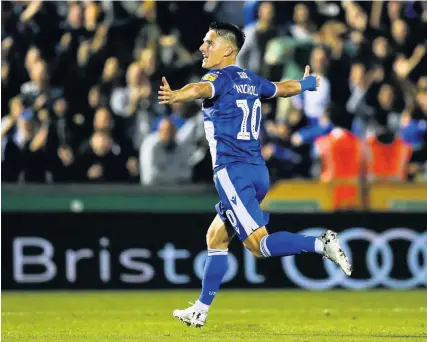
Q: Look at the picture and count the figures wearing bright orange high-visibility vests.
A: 2